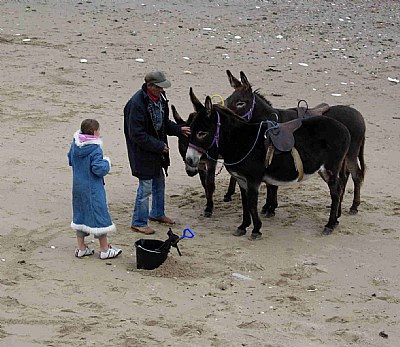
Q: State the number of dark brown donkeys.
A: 3